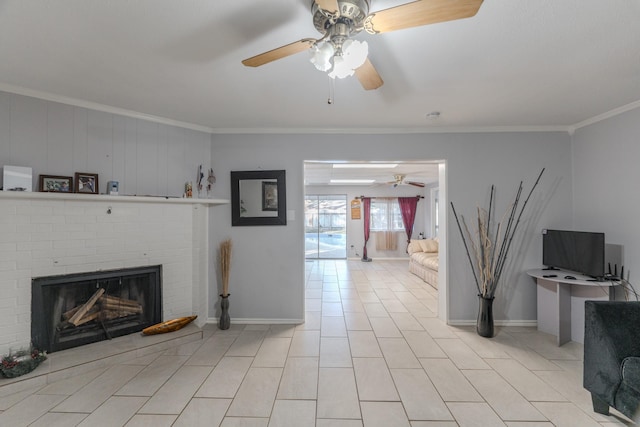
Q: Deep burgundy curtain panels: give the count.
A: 2